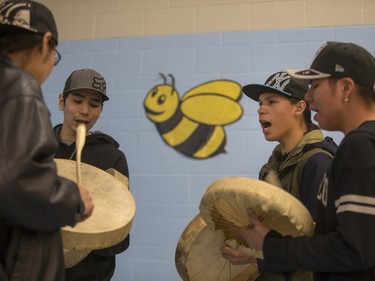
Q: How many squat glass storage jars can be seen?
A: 0